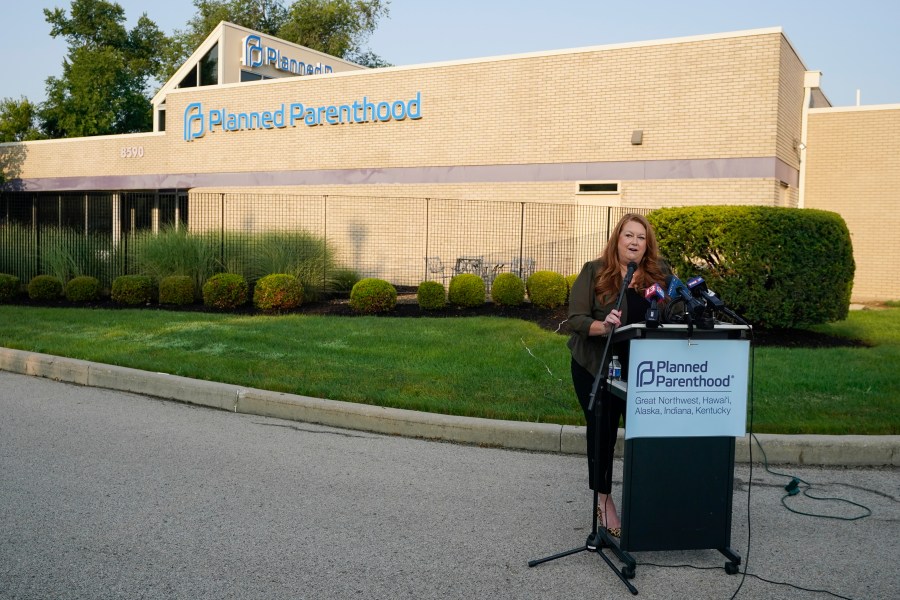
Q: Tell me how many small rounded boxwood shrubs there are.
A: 13